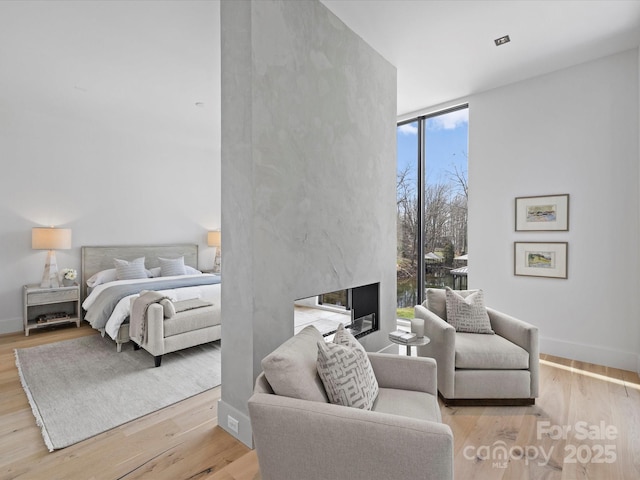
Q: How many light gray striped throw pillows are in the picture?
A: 2